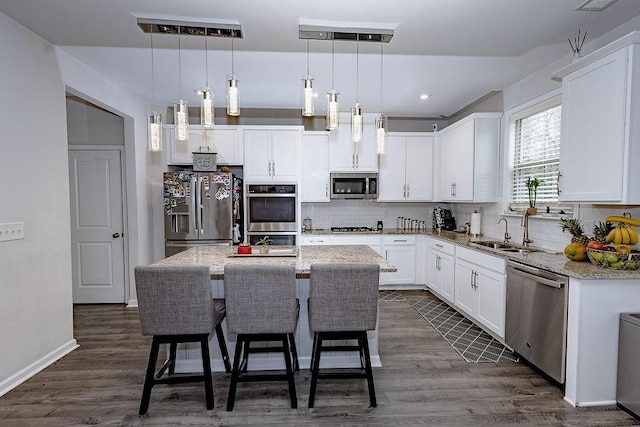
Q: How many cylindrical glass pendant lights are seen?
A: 8